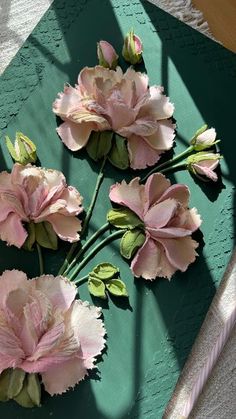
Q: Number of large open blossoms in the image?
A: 4